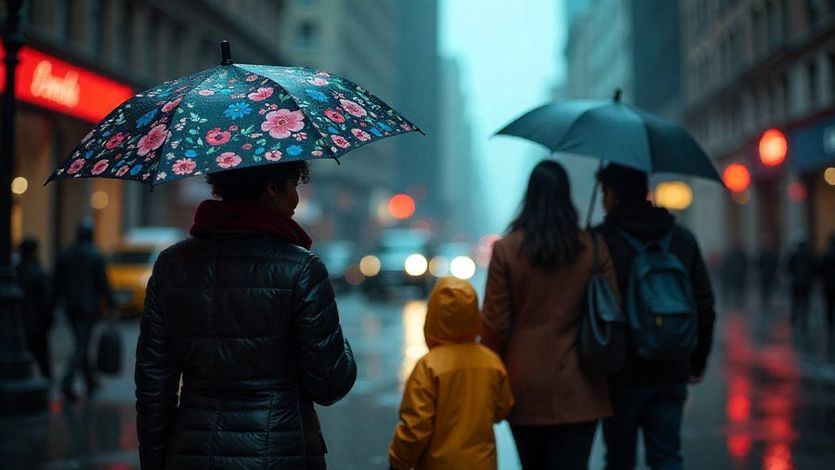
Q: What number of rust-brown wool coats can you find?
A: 1